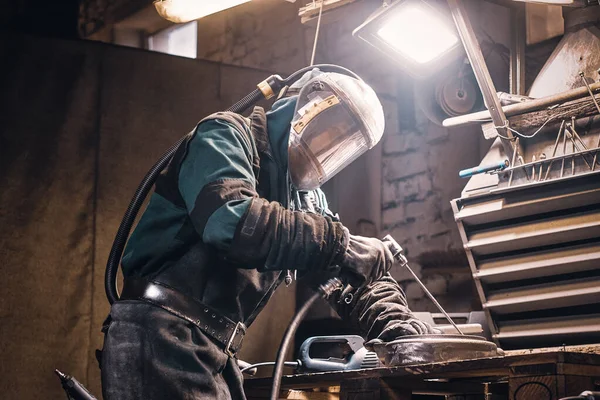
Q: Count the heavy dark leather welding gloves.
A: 2